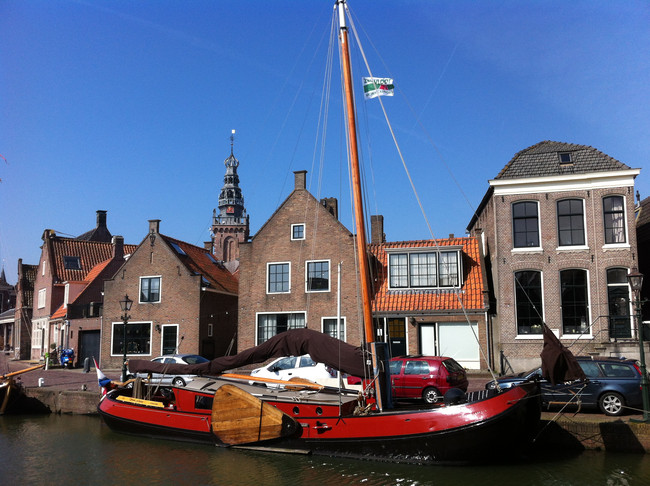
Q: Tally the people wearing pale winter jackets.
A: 0